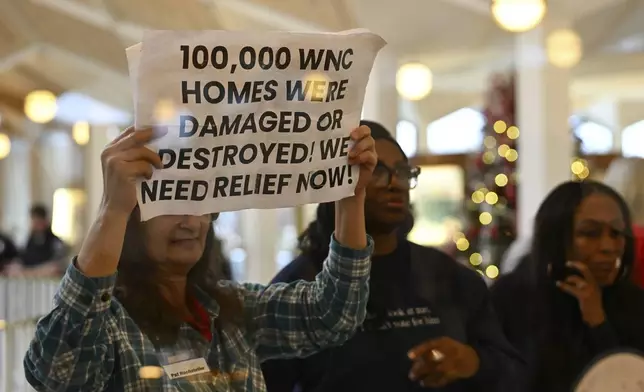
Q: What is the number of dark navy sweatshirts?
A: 1